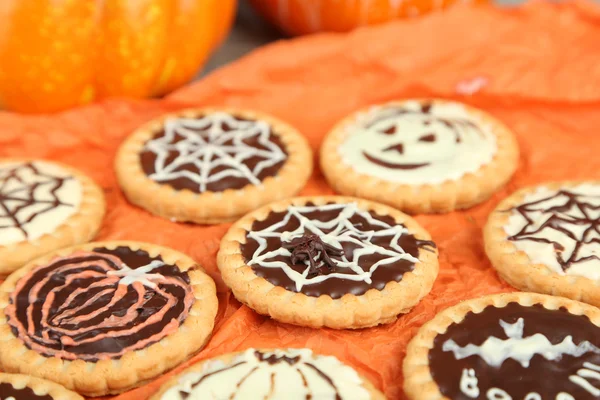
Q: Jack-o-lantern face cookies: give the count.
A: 1